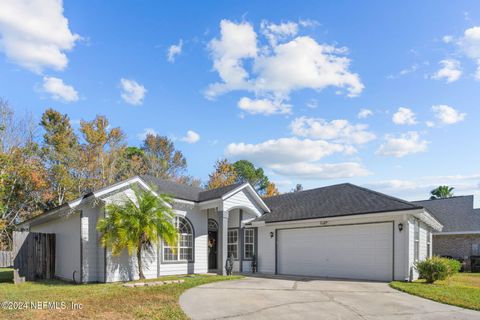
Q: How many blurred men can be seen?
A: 0